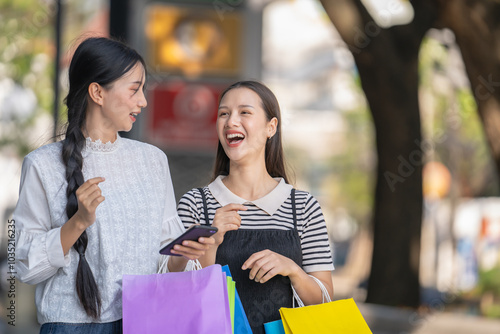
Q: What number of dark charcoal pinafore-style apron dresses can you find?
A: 1